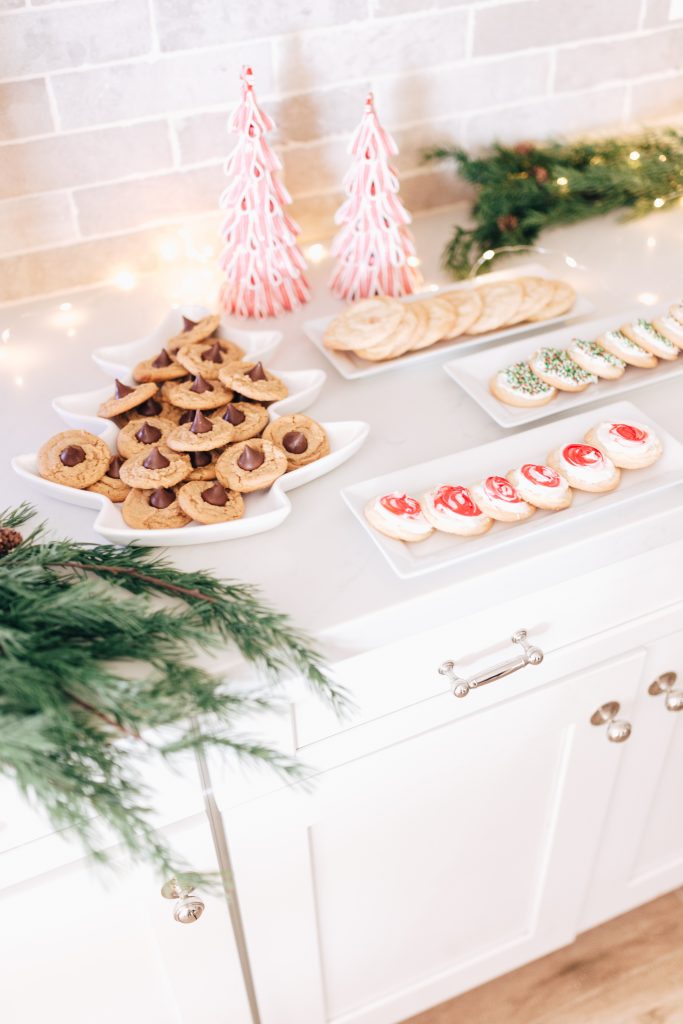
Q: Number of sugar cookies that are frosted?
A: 13